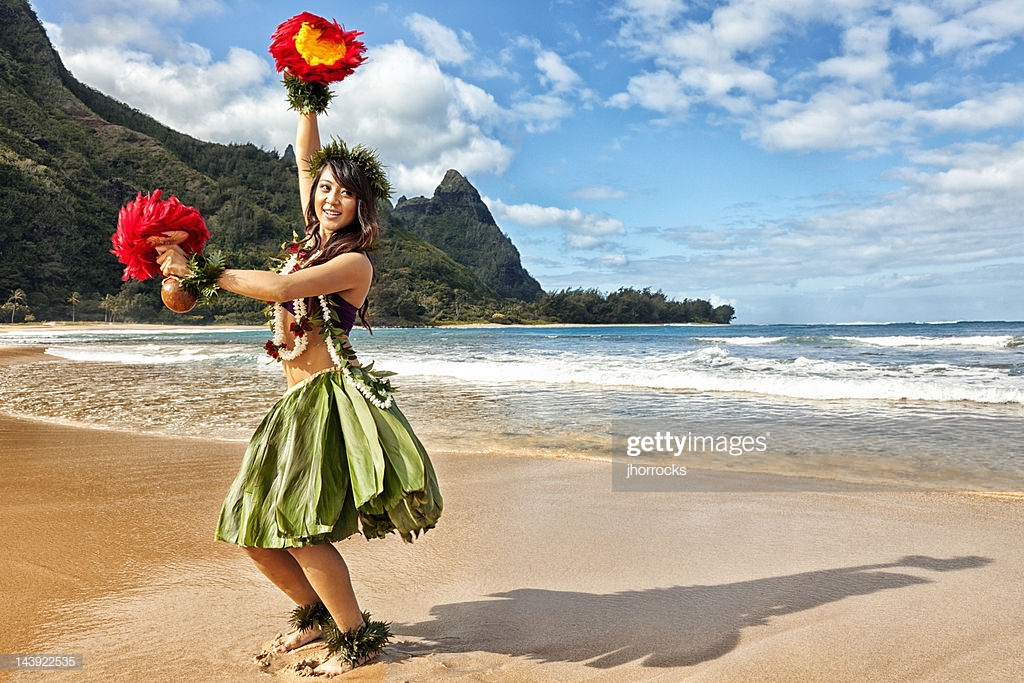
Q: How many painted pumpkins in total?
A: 0